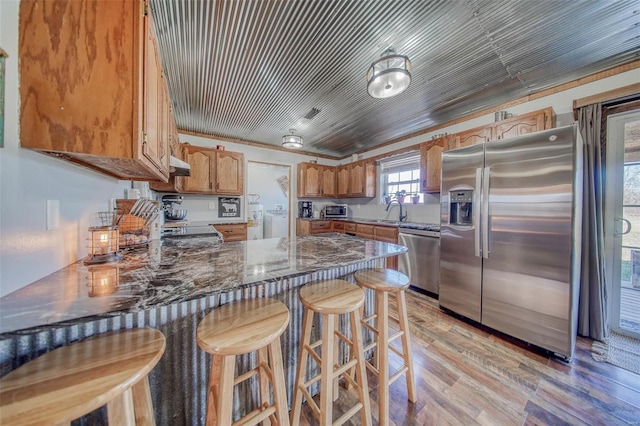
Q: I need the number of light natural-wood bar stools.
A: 4